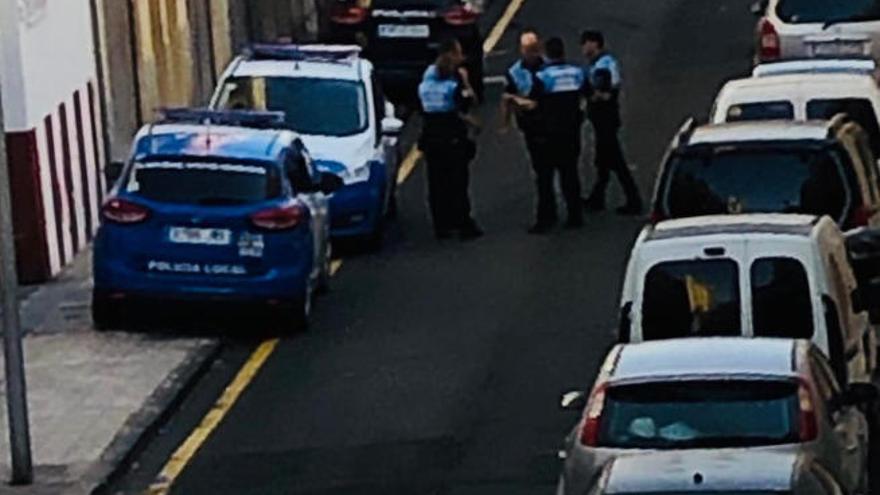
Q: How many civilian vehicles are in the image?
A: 6